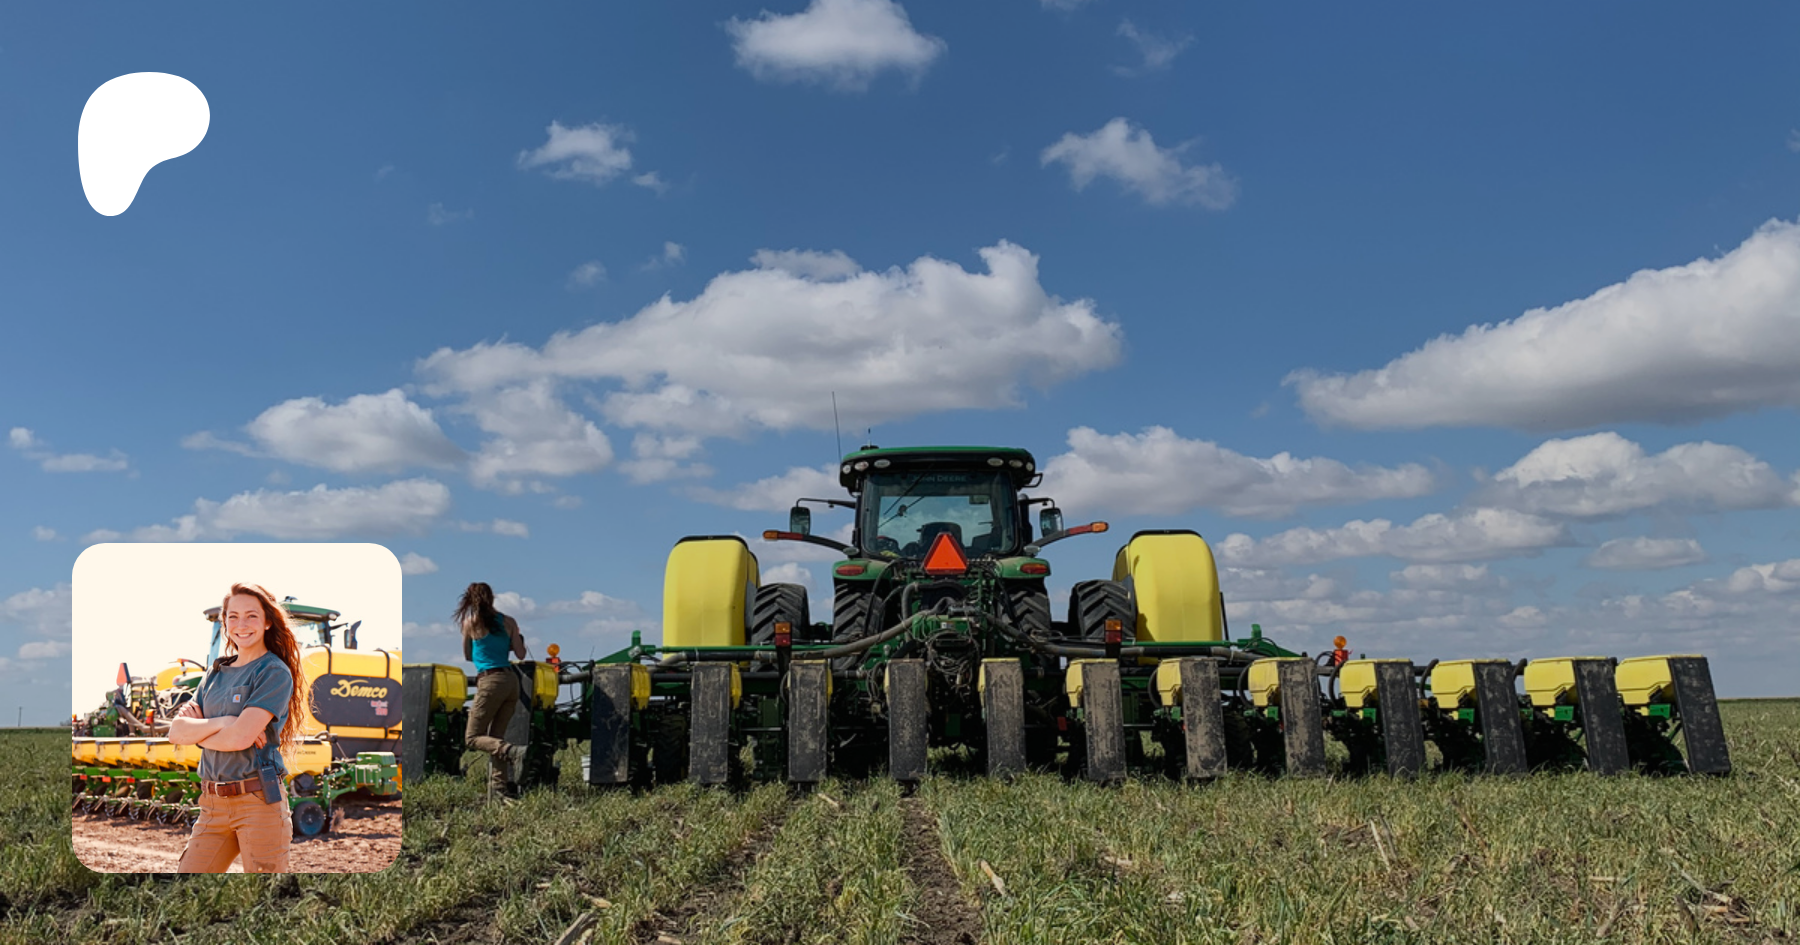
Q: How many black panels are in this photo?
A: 14